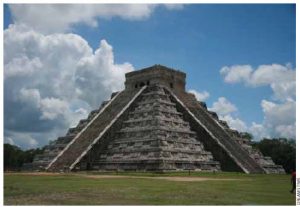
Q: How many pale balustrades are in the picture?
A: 4